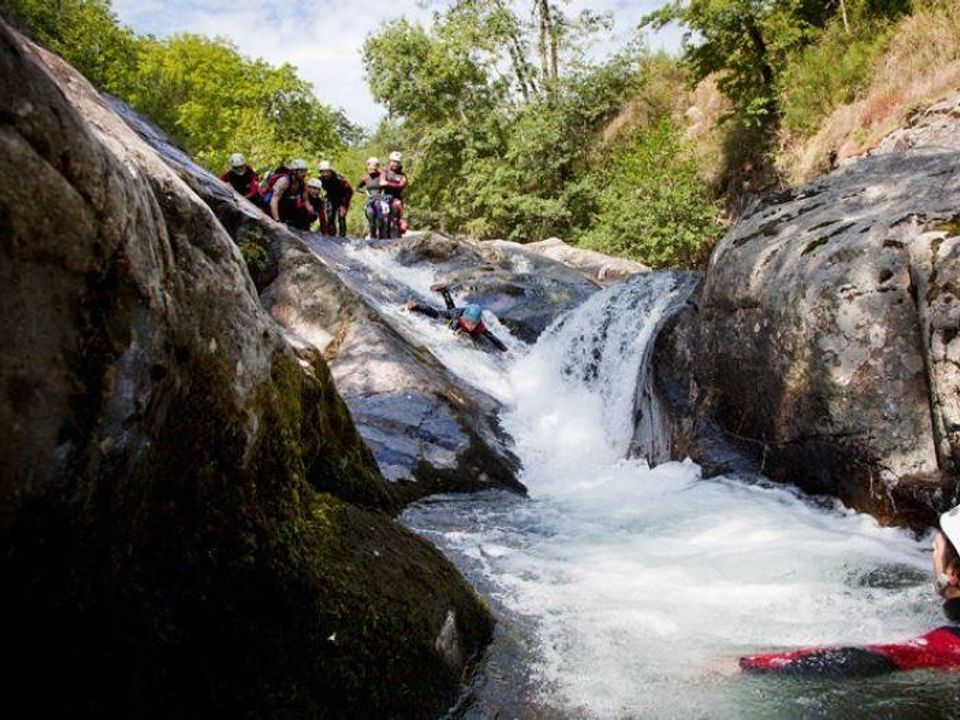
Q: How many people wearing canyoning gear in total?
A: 8